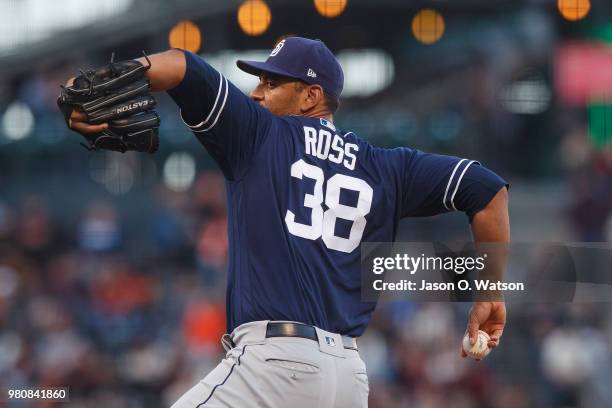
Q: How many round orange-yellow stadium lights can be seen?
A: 5